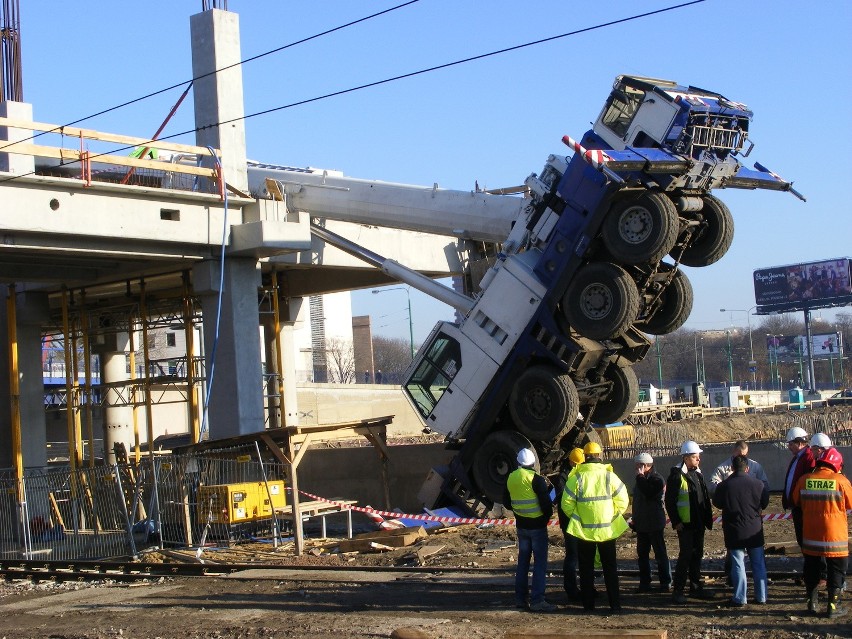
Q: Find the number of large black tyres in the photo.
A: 8